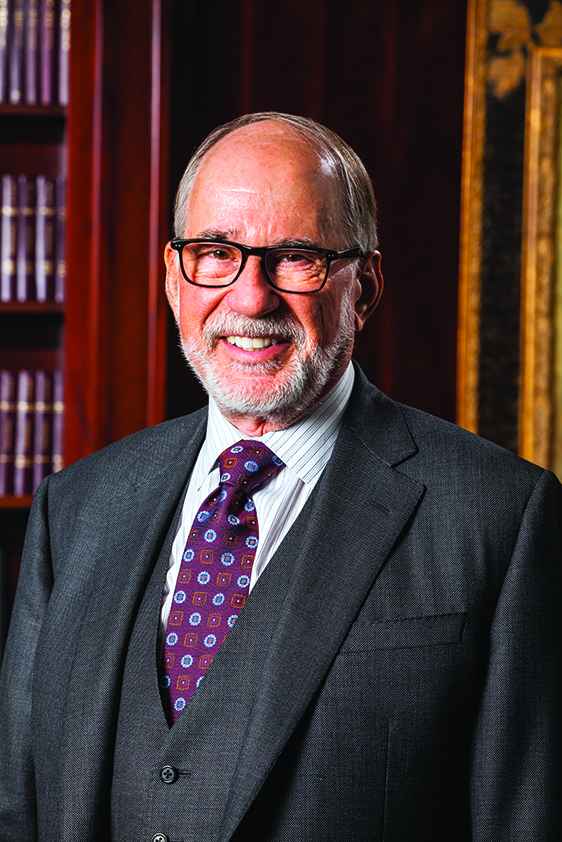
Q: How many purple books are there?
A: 13